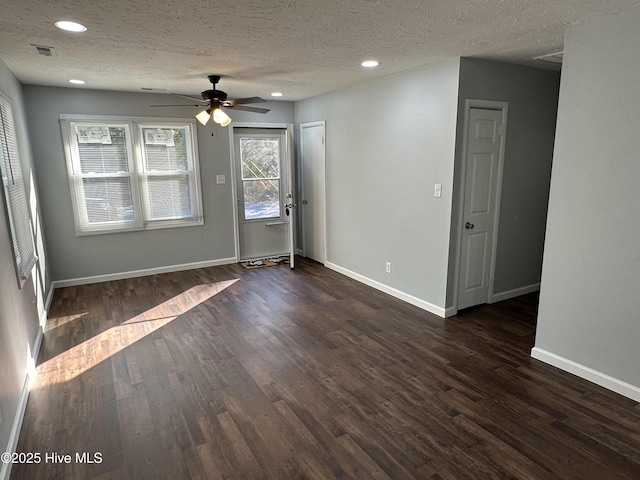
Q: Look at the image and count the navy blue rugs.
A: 0